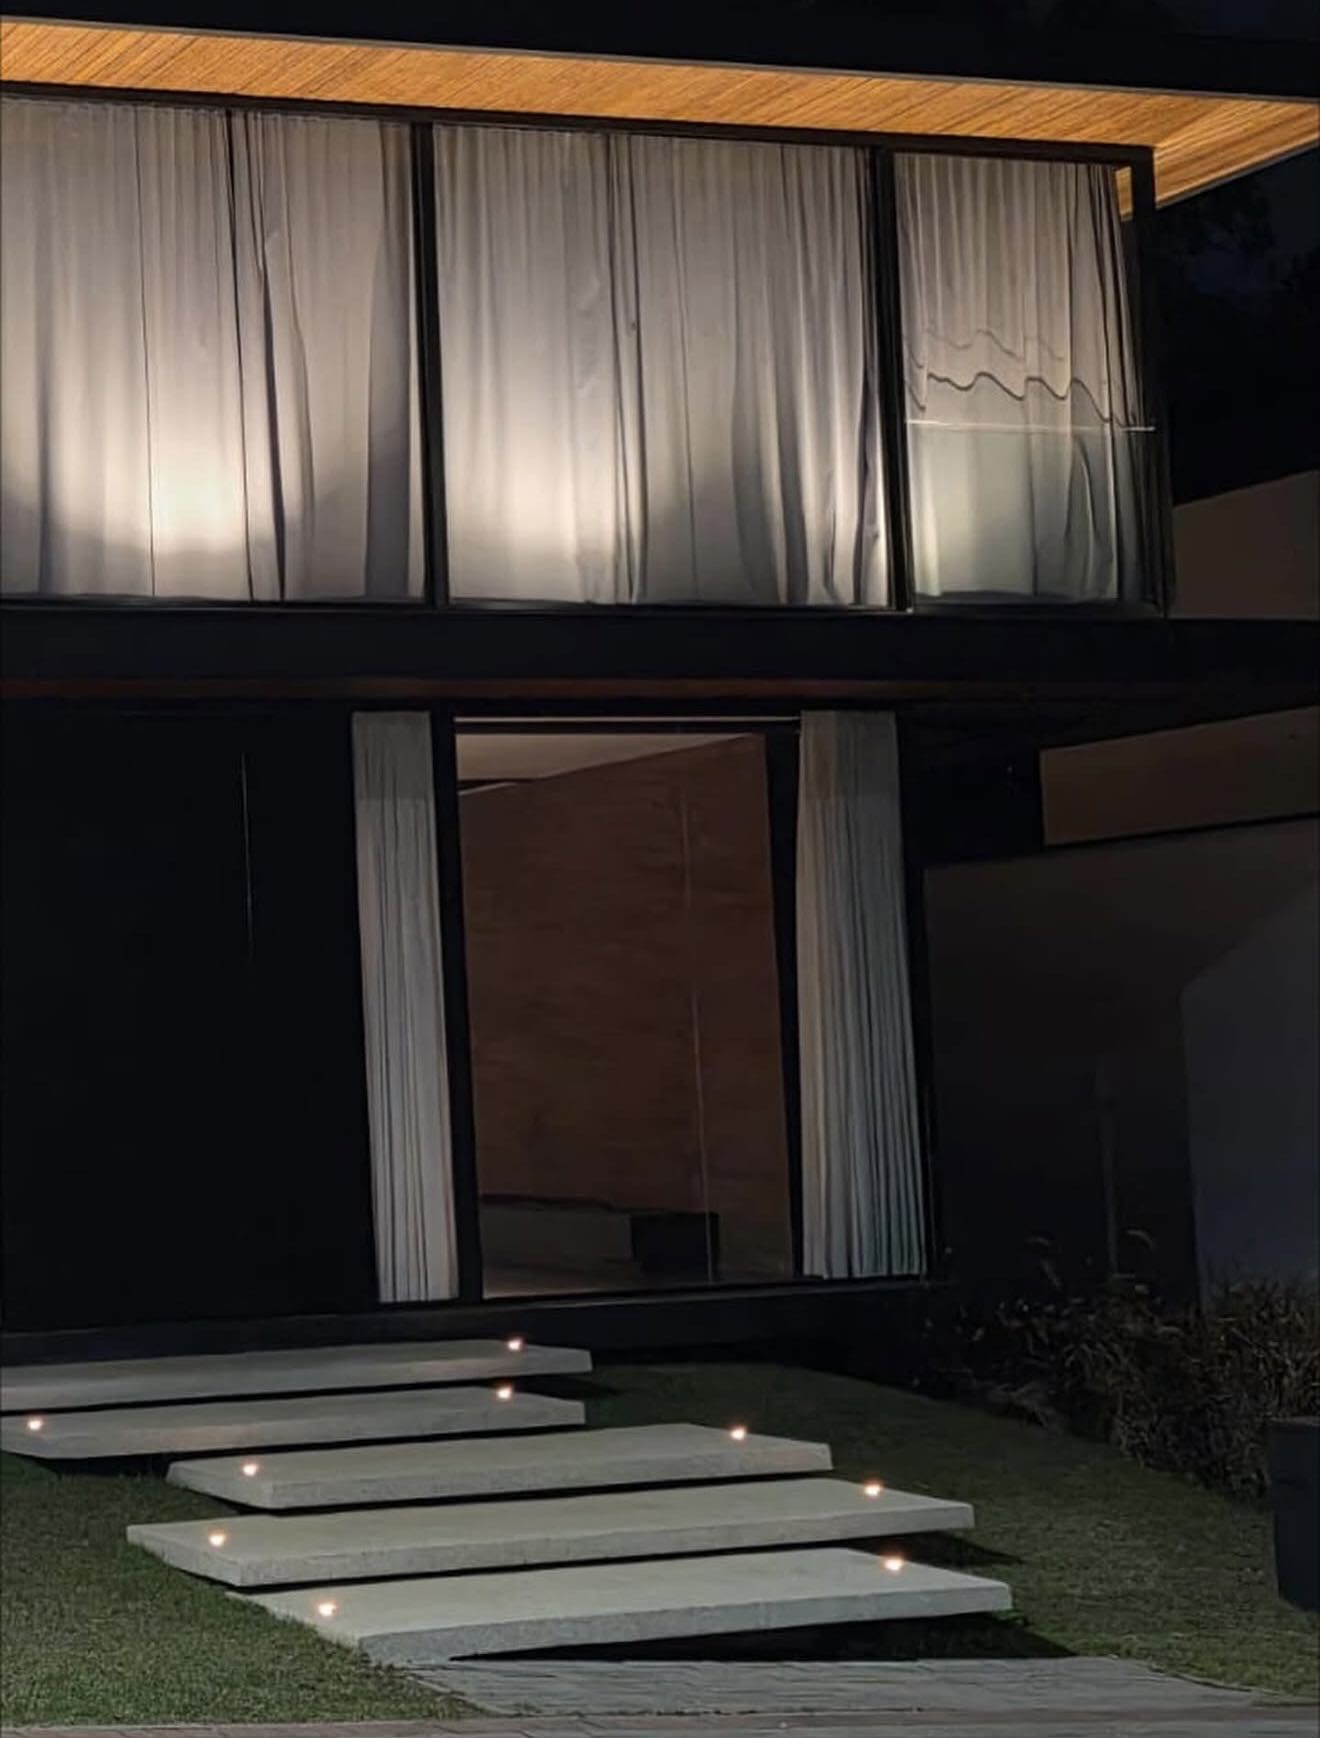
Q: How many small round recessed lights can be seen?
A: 9